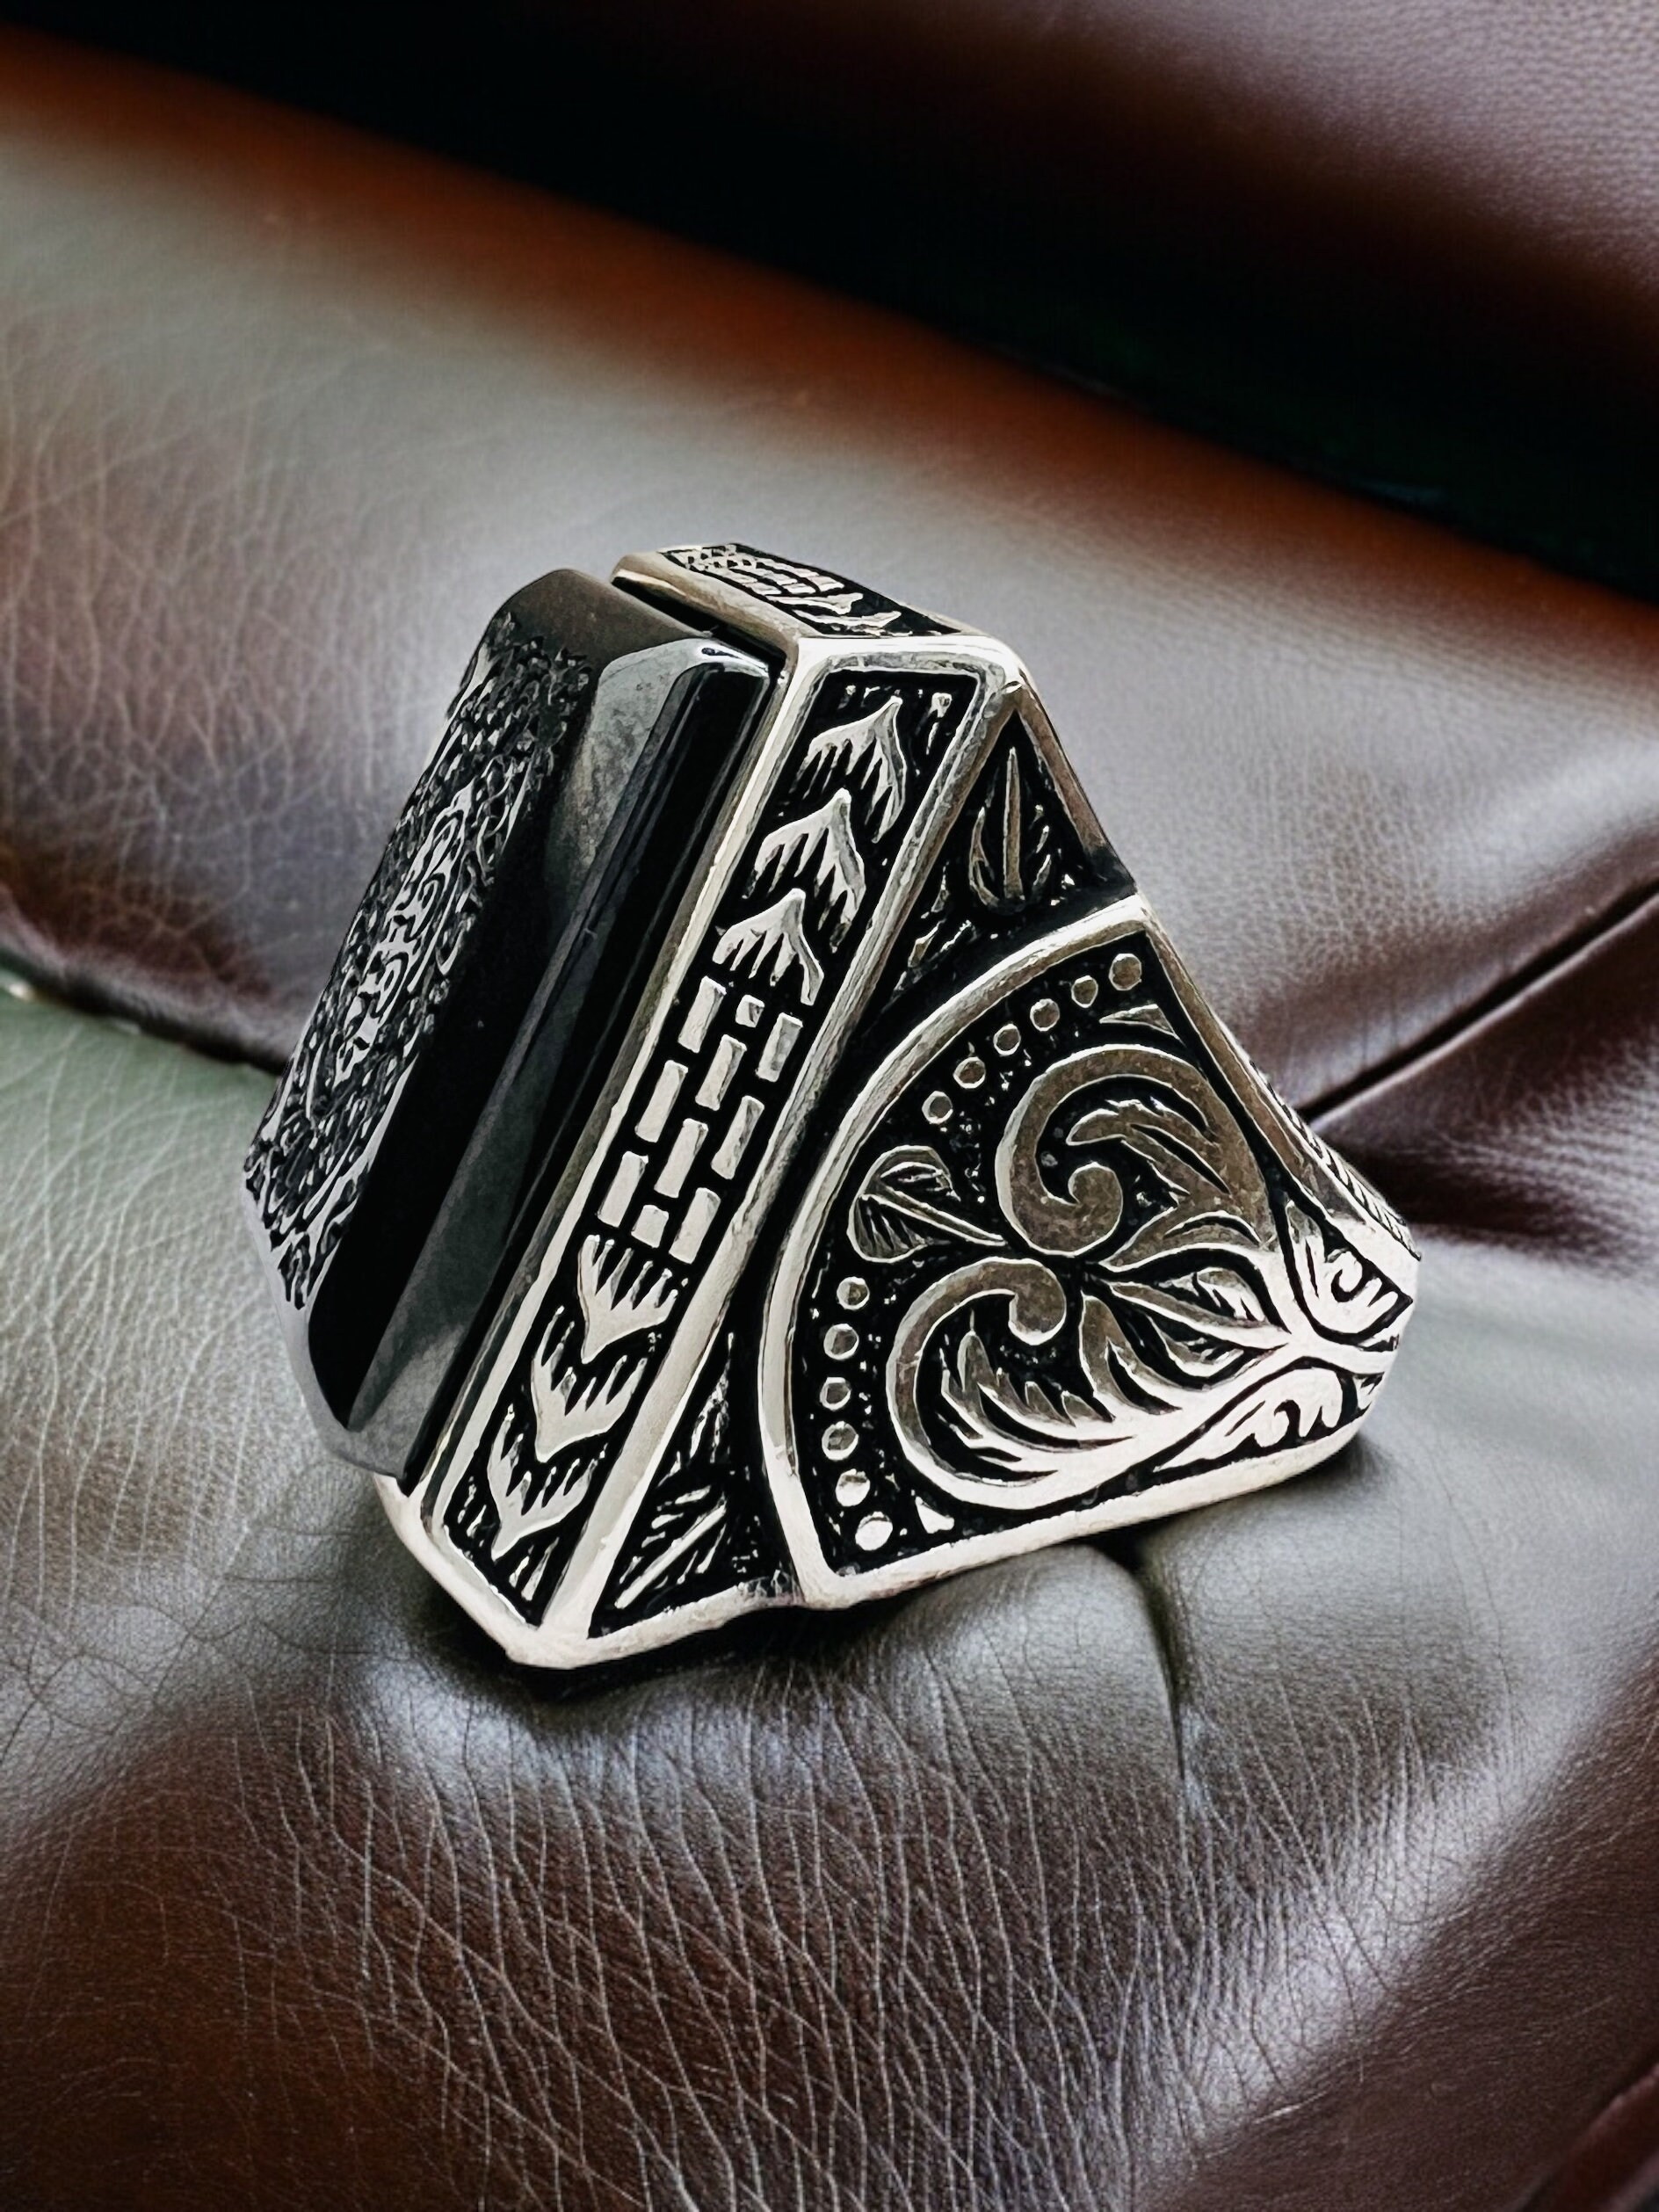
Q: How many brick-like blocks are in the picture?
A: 10